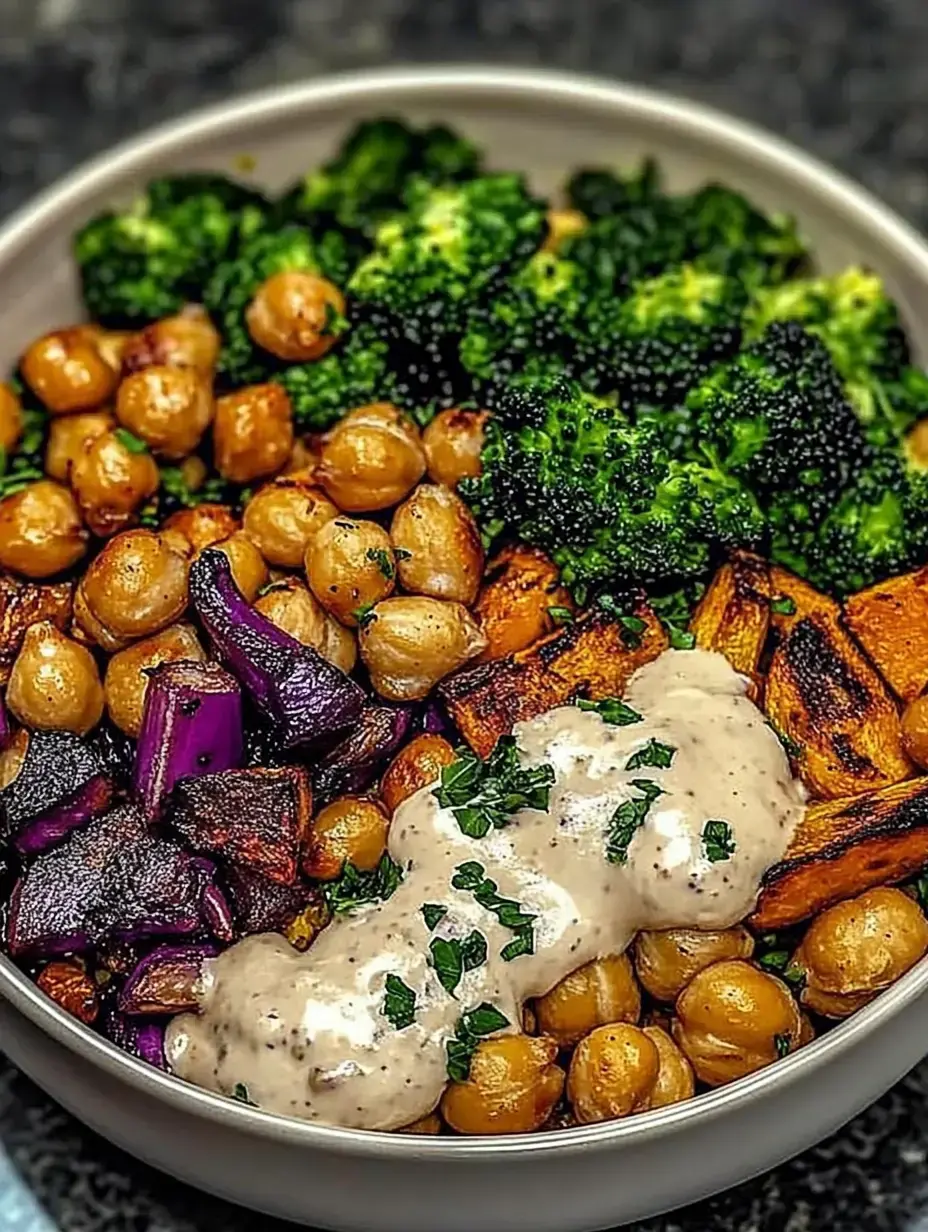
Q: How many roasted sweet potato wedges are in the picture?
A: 6